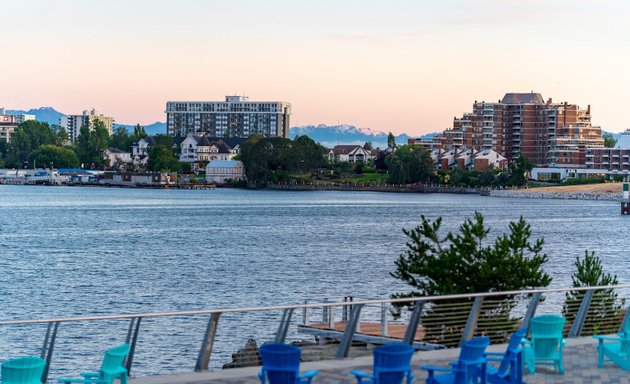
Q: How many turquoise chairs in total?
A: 4